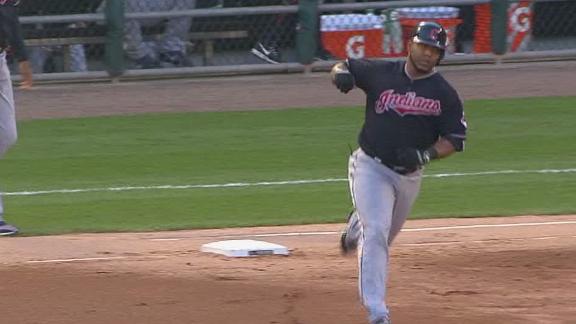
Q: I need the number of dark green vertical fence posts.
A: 3